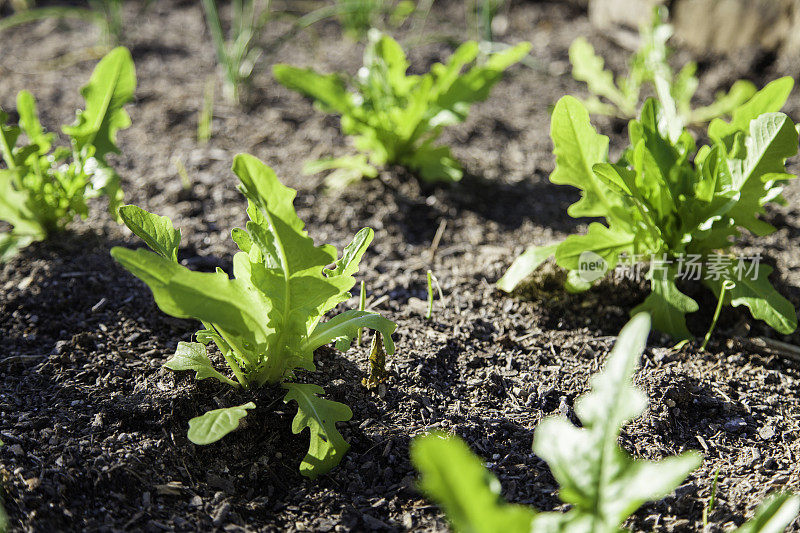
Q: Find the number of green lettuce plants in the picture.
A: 6